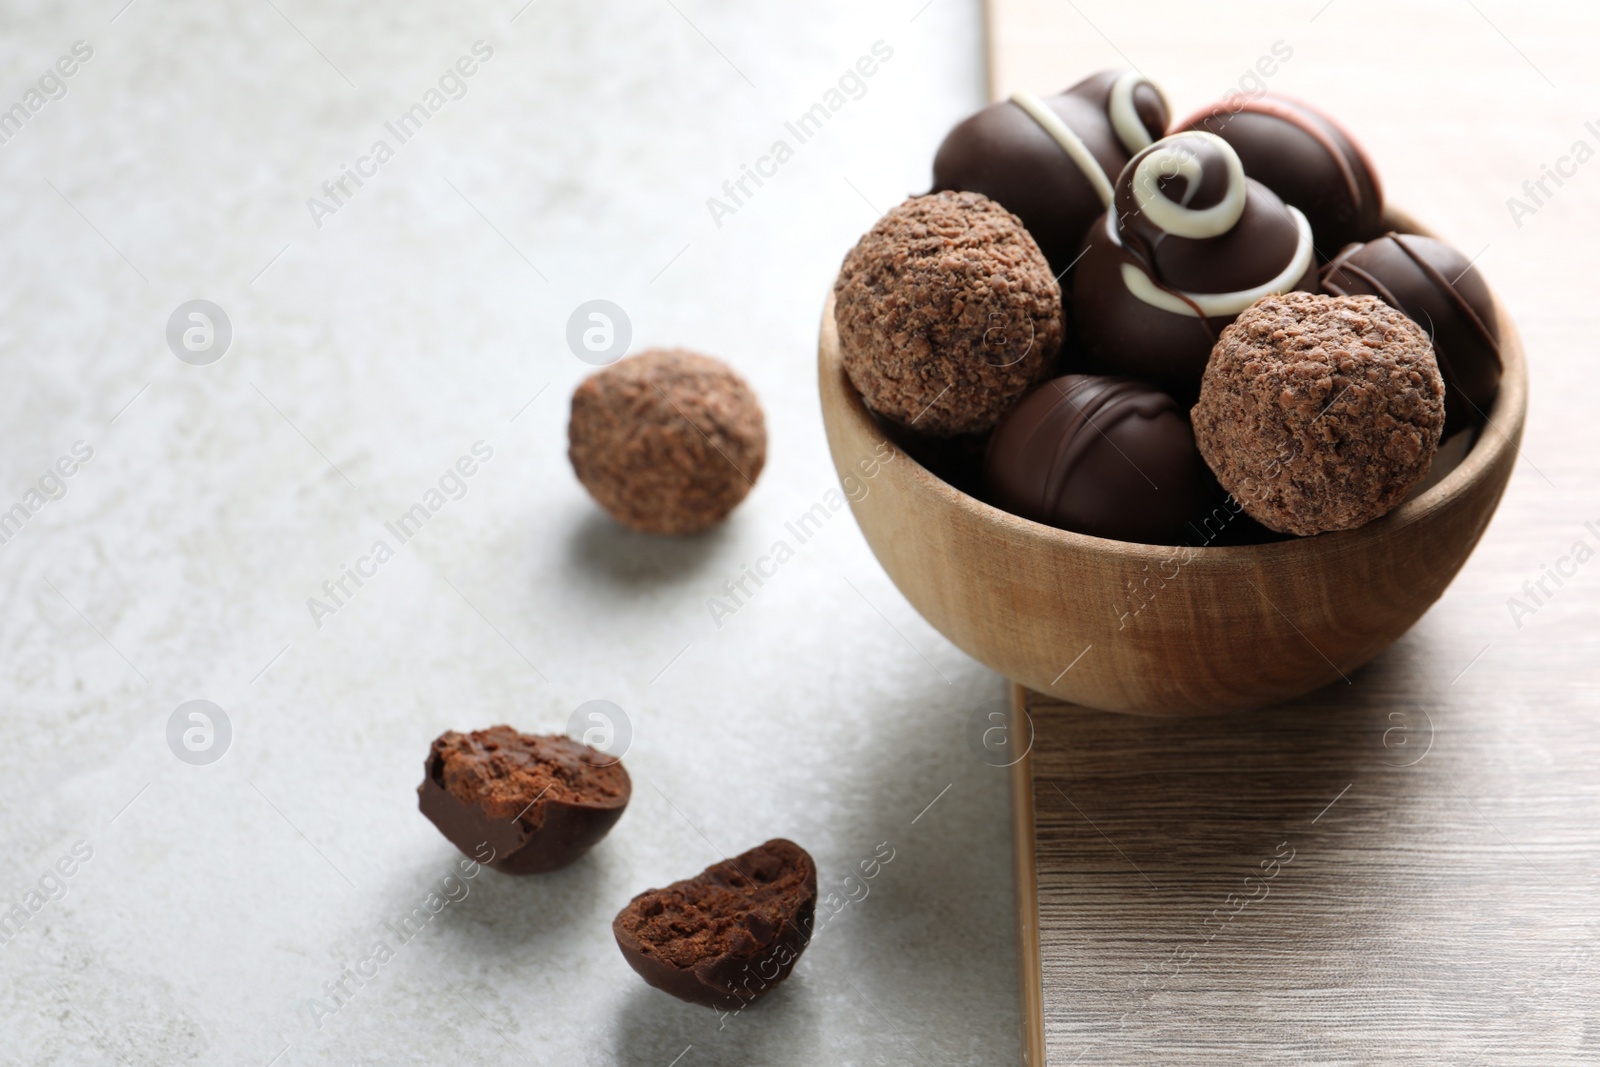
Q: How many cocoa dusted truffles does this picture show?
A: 3